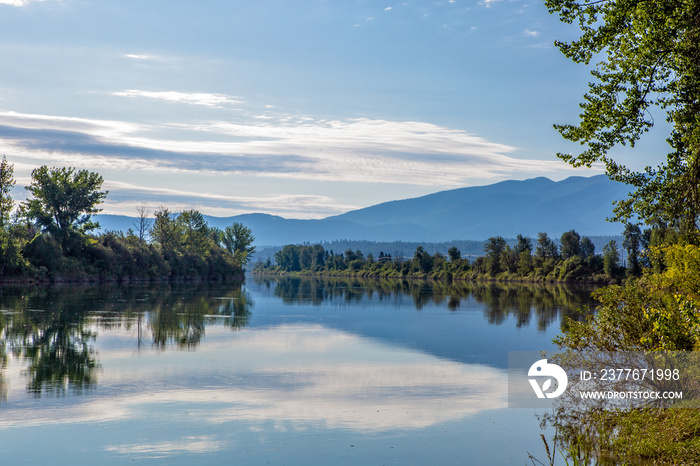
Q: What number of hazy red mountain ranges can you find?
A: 0